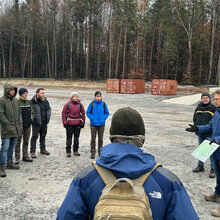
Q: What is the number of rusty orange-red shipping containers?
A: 3